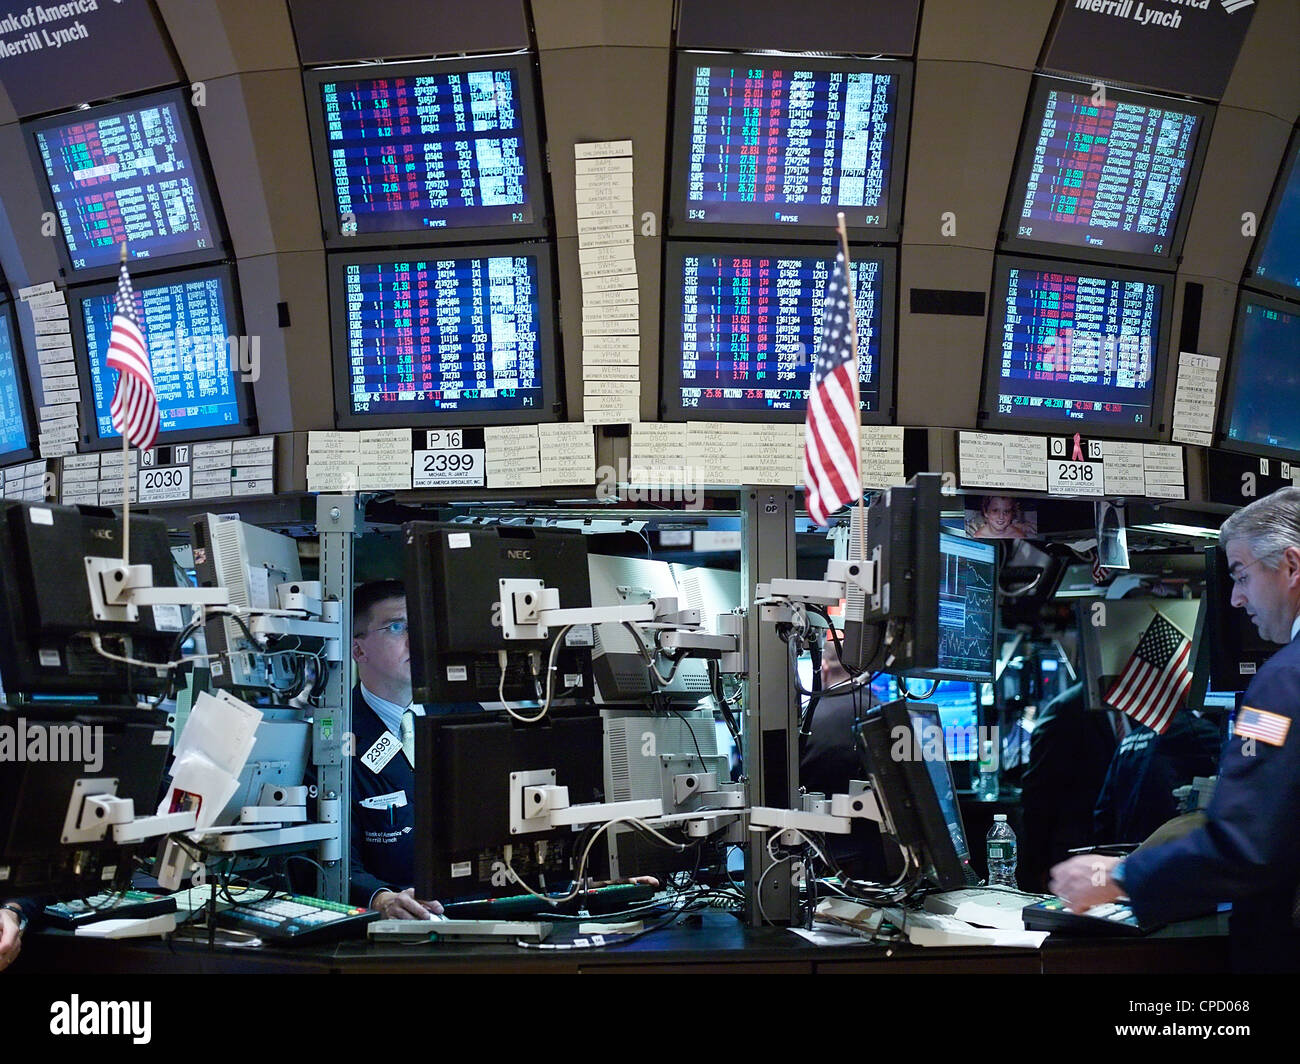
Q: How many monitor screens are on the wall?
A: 11